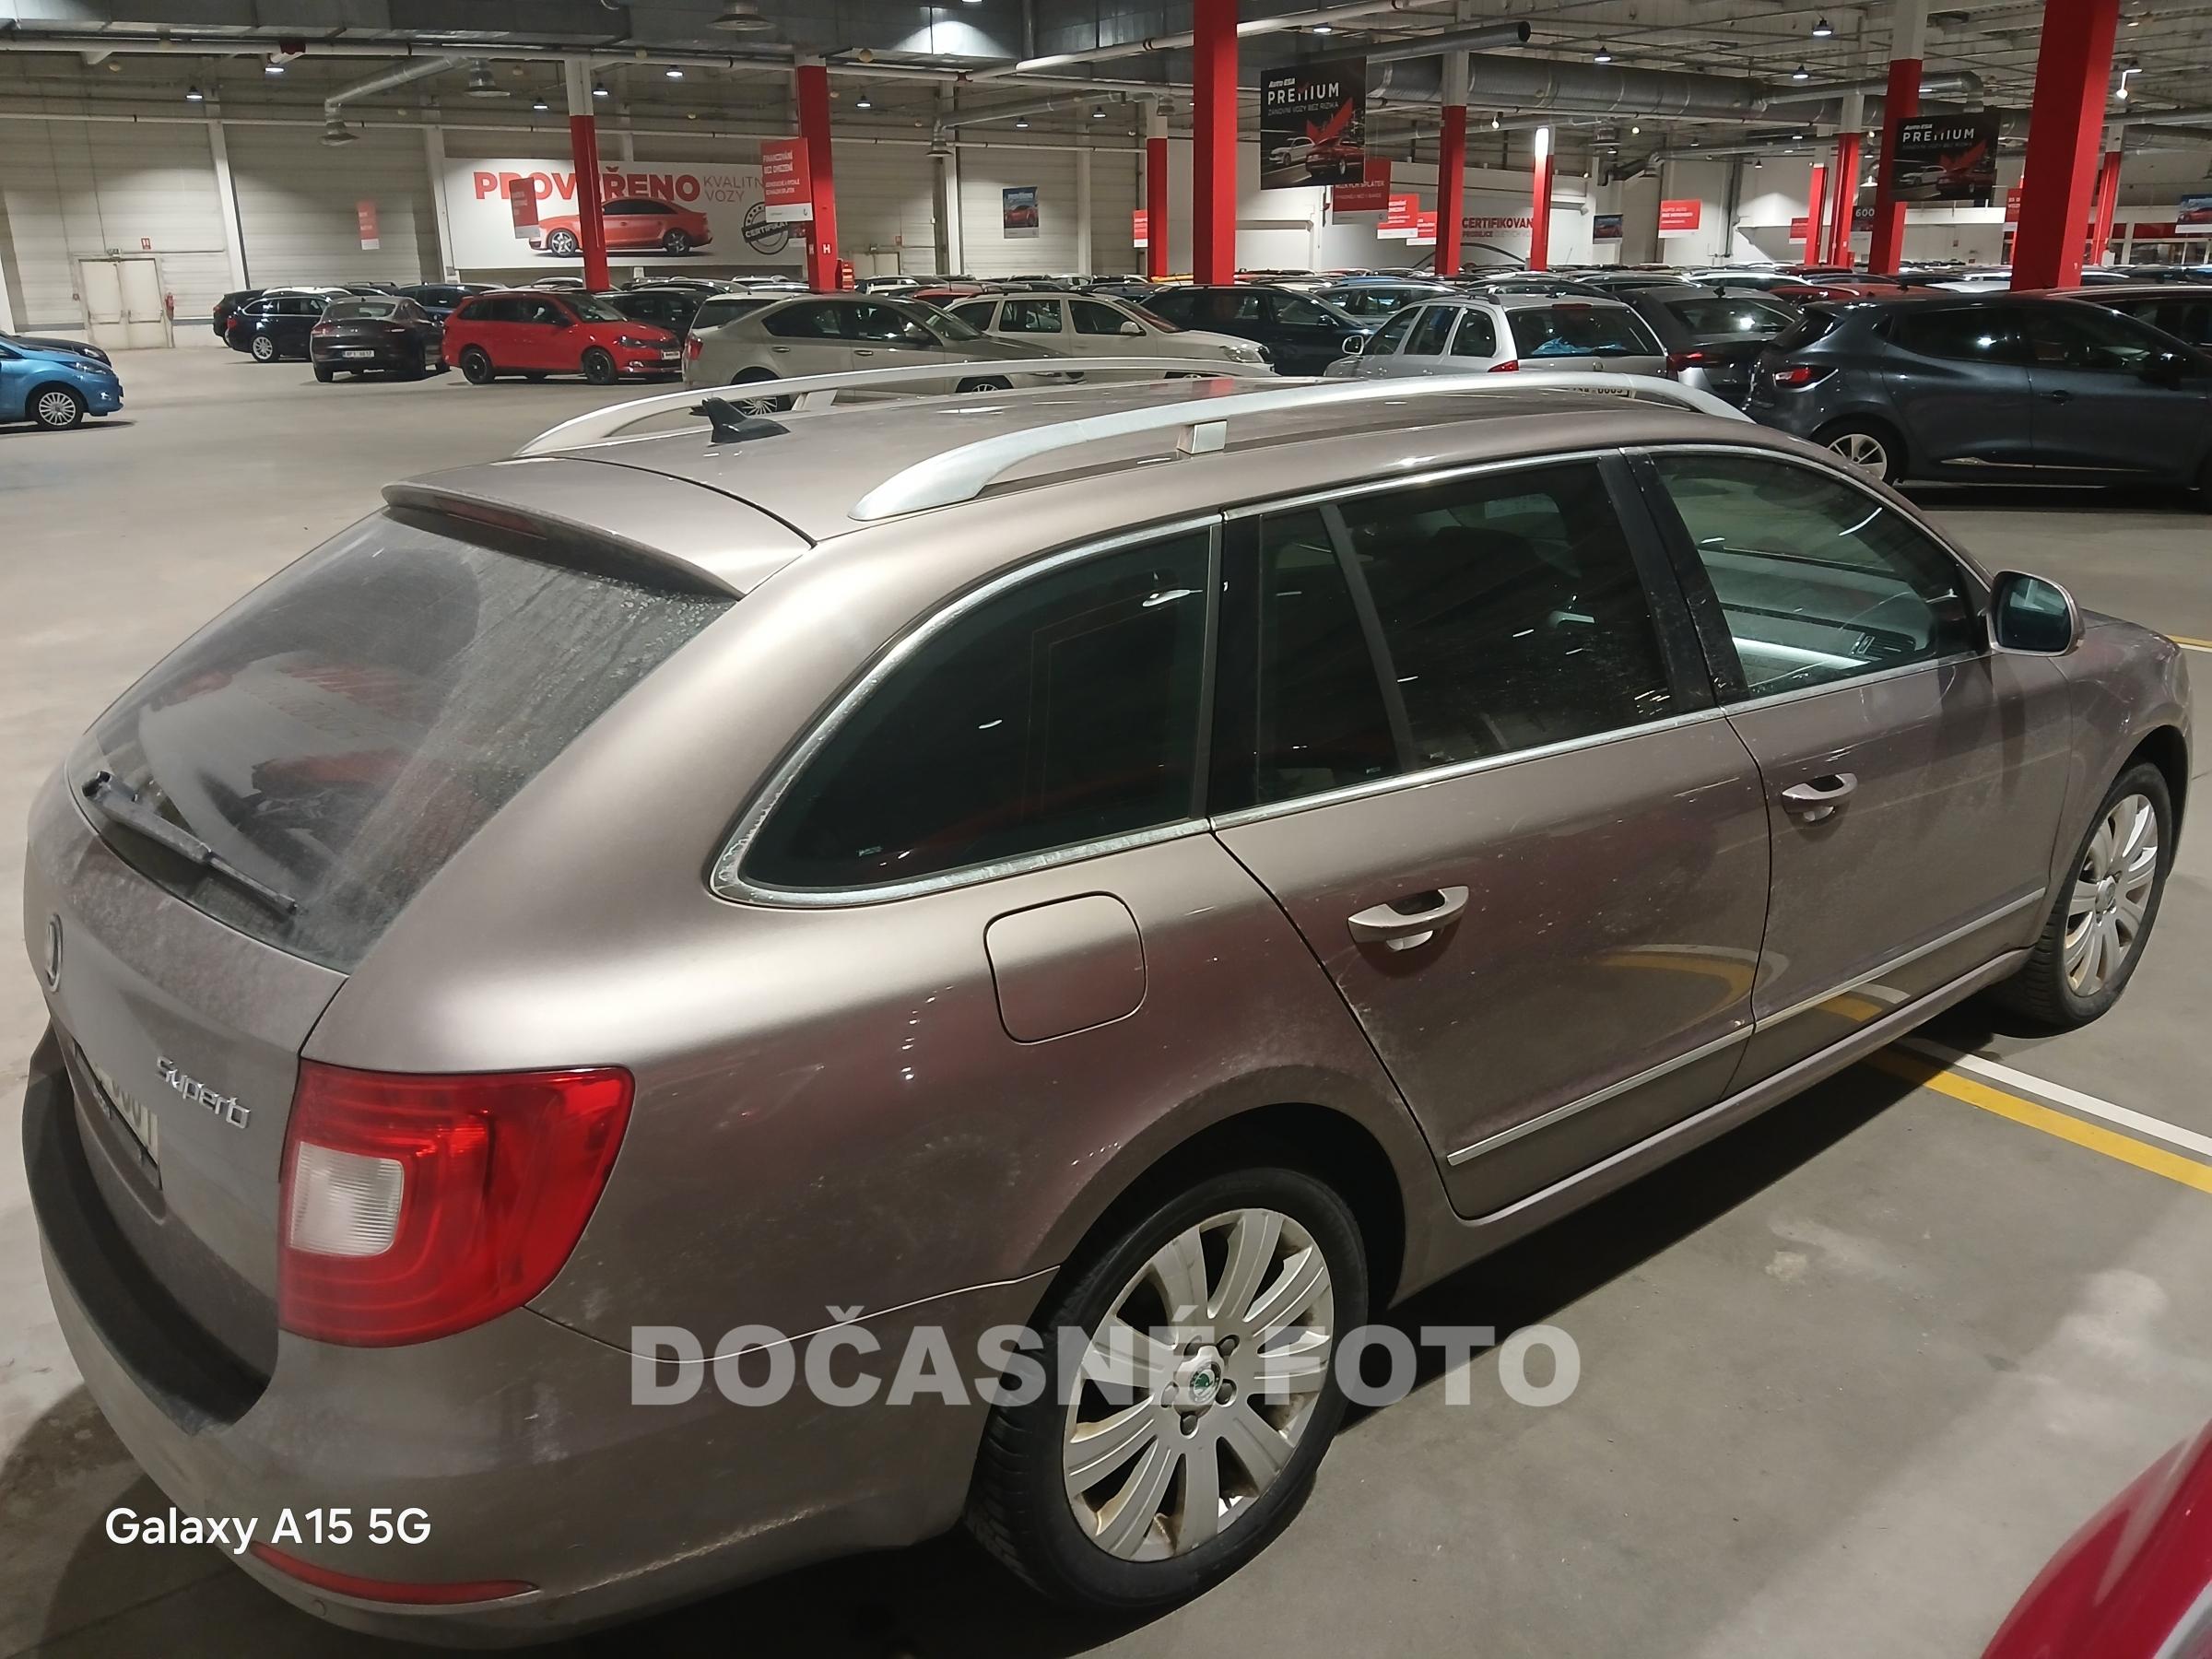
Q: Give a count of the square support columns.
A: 11